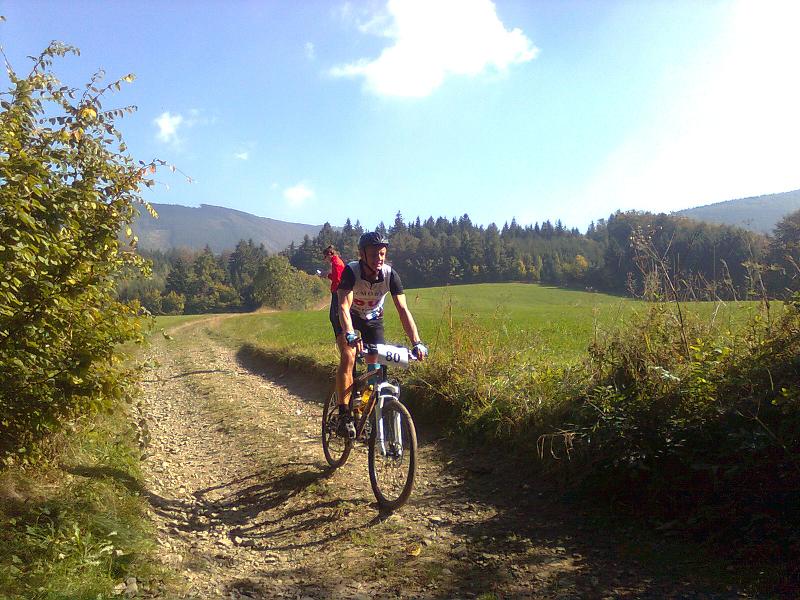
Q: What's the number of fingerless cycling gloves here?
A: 2